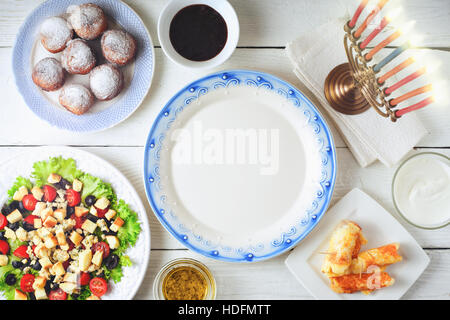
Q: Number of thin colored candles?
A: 9